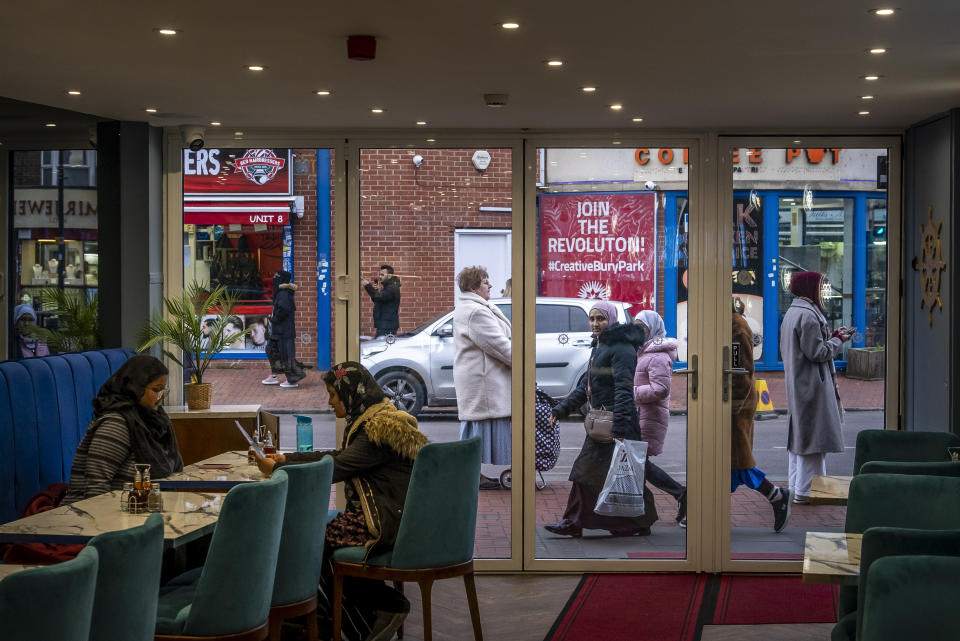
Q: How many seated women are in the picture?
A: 2